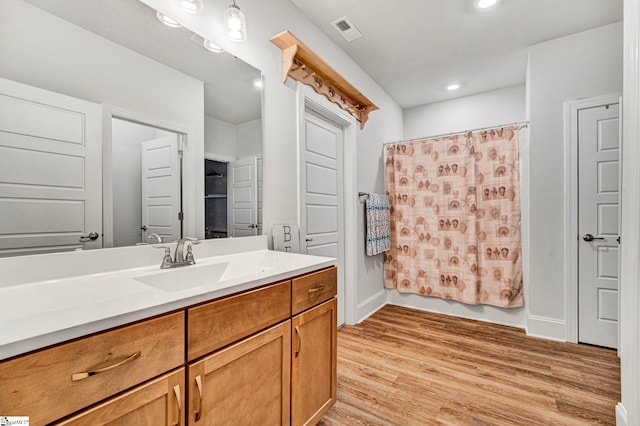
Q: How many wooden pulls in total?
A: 5